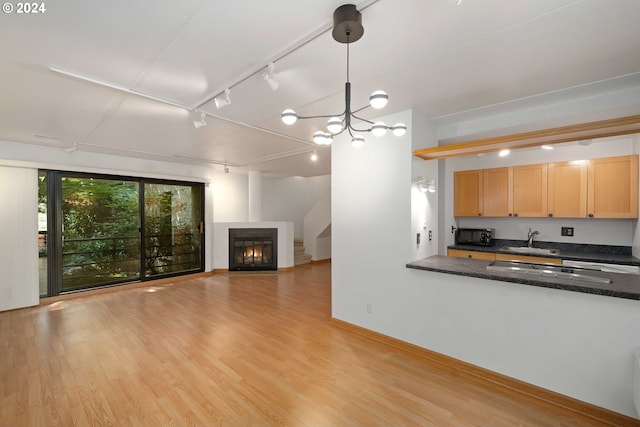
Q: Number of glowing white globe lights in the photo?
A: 8